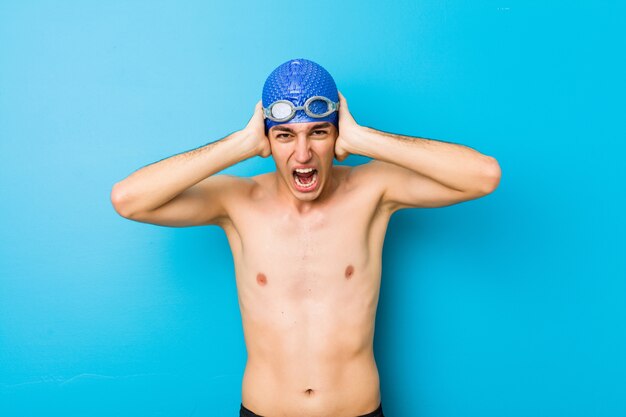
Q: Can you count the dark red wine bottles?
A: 0